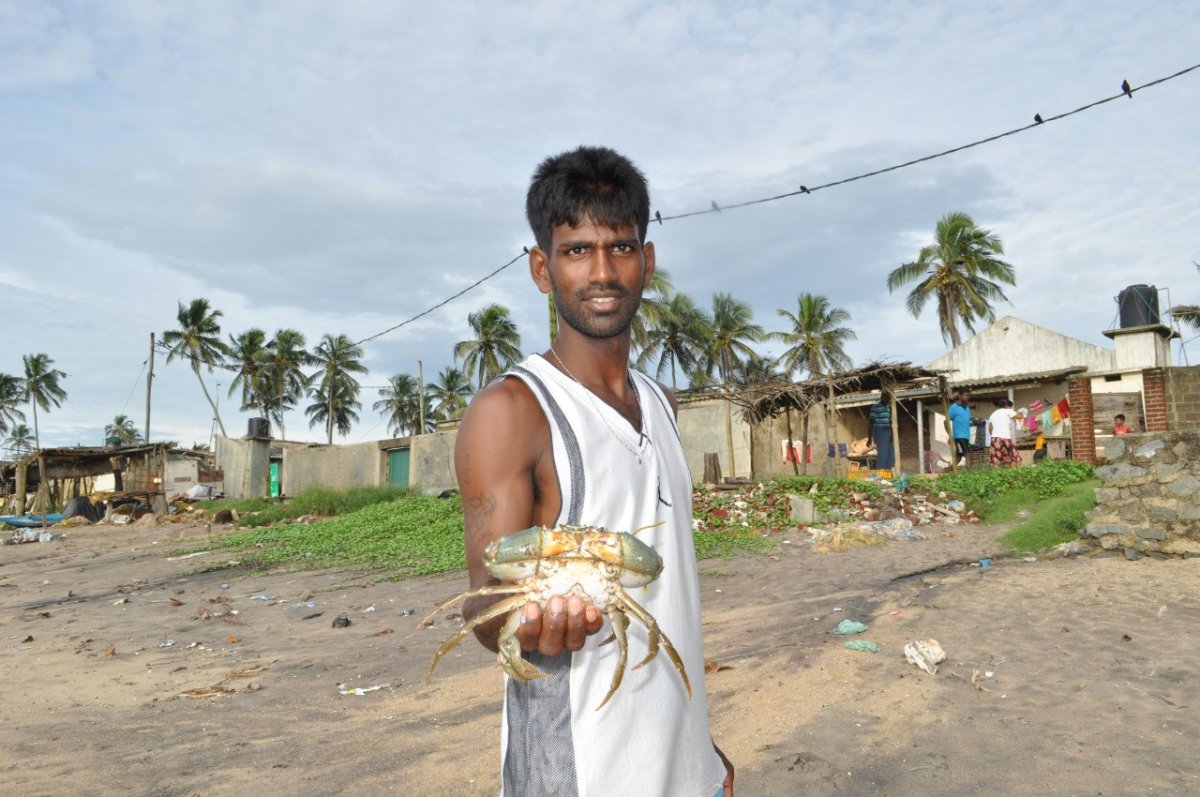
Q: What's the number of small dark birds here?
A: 6